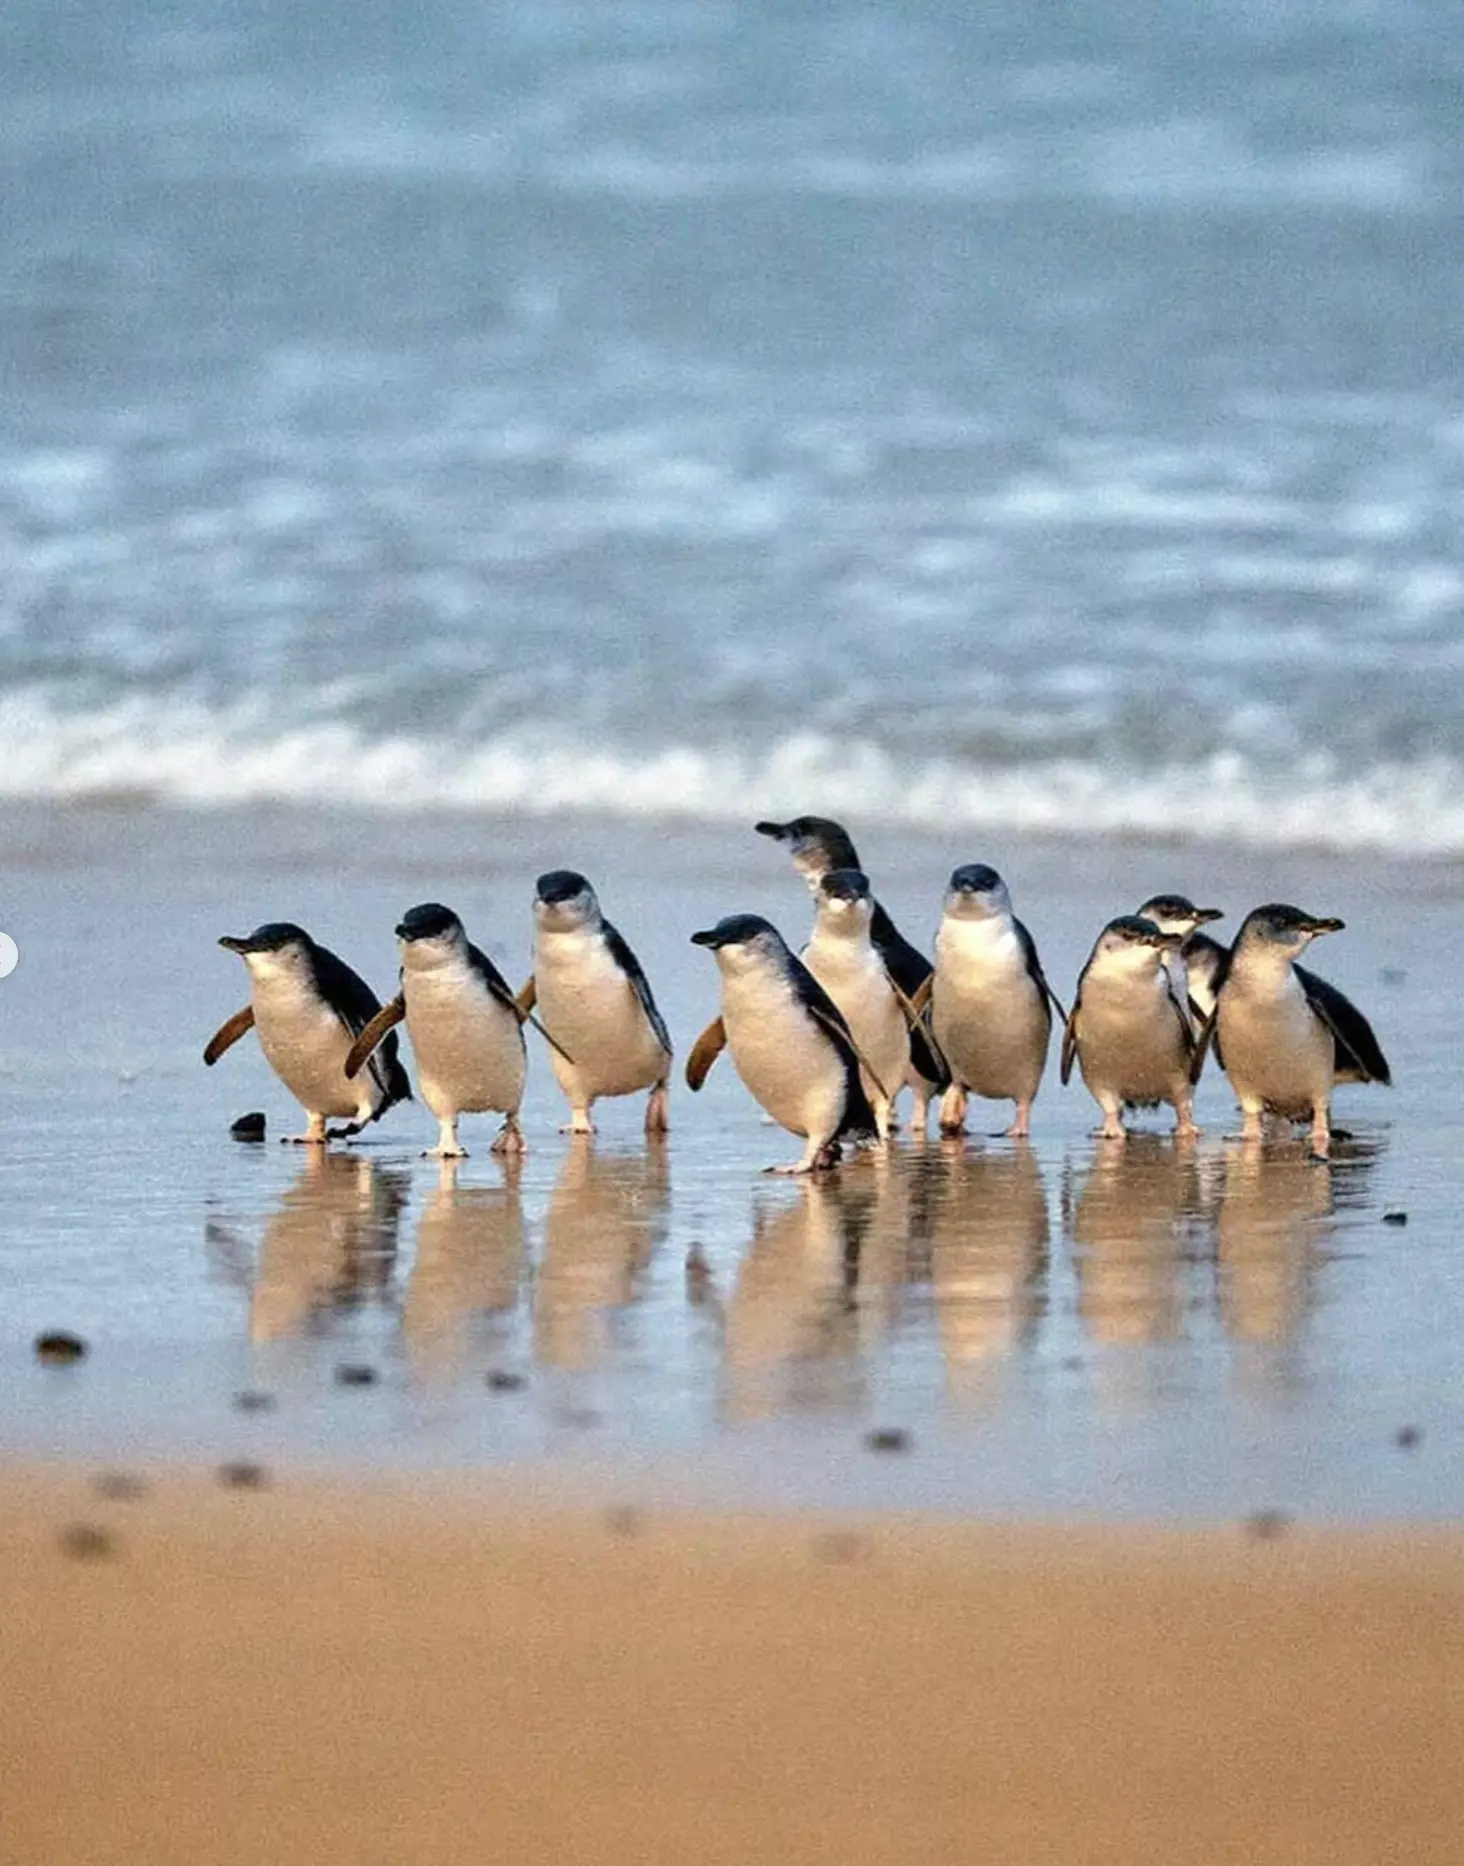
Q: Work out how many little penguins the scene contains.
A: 10